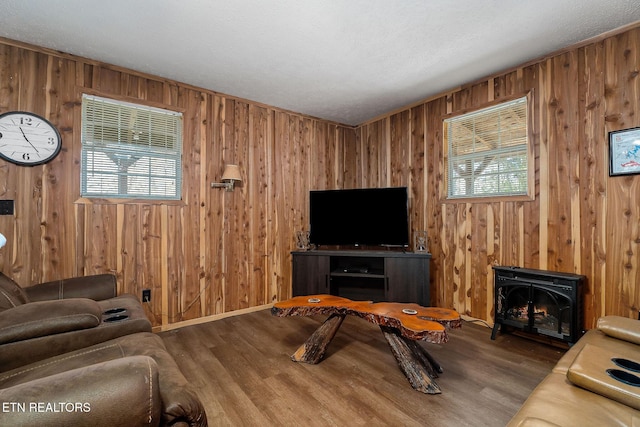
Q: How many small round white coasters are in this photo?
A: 2